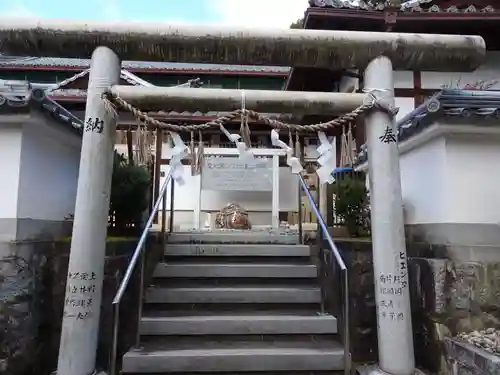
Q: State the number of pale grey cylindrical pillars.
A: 2